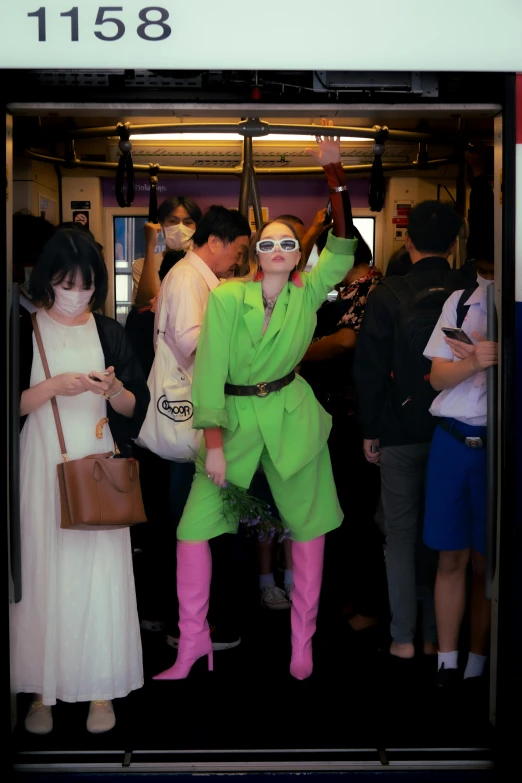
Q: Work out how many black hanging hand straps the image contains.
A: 3